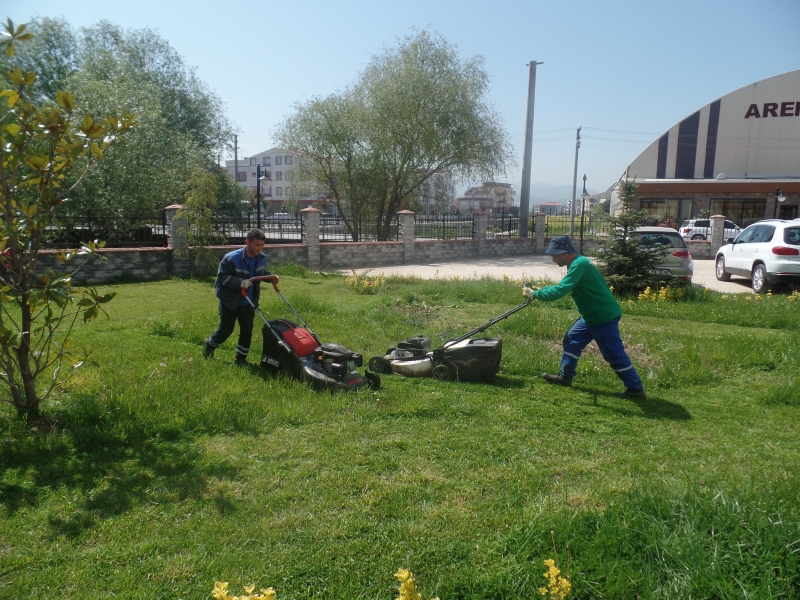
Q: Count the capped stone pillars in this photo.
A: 6